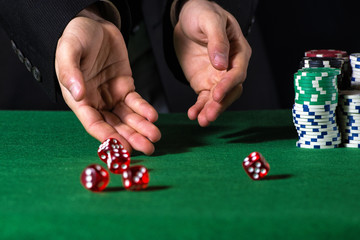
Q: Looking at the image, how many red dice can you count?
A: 5